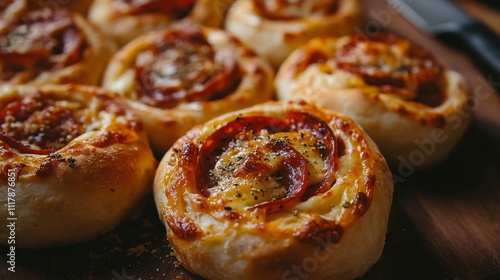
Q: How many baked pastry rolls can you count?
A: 7